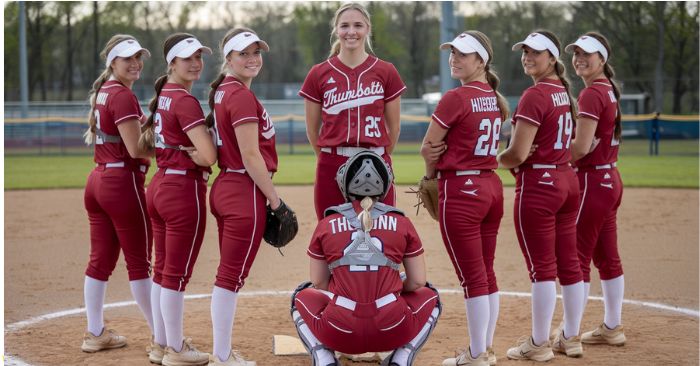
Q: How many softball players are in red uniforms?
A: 8